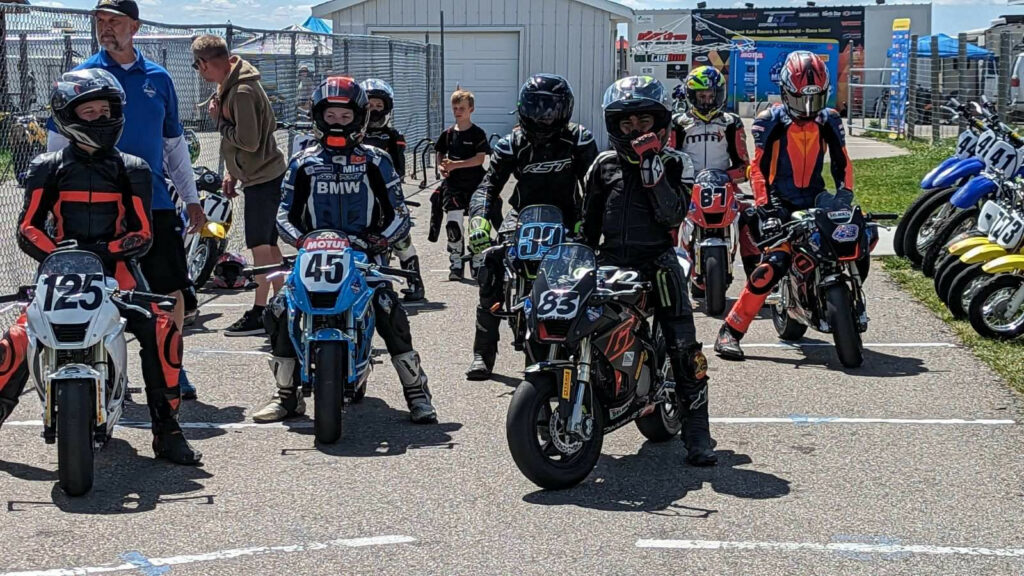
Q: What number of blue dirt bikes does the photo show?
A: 3